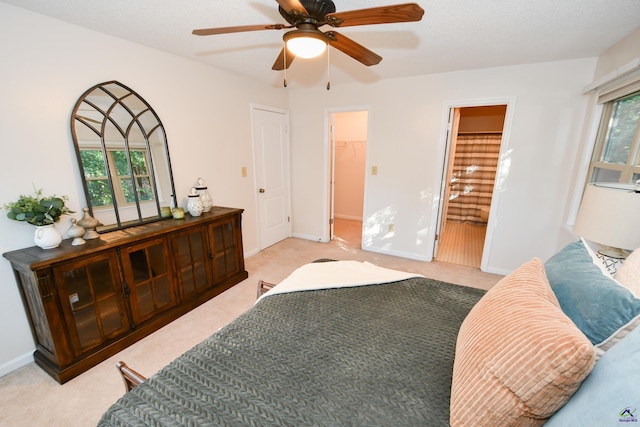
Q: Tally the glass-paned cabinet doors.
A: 4